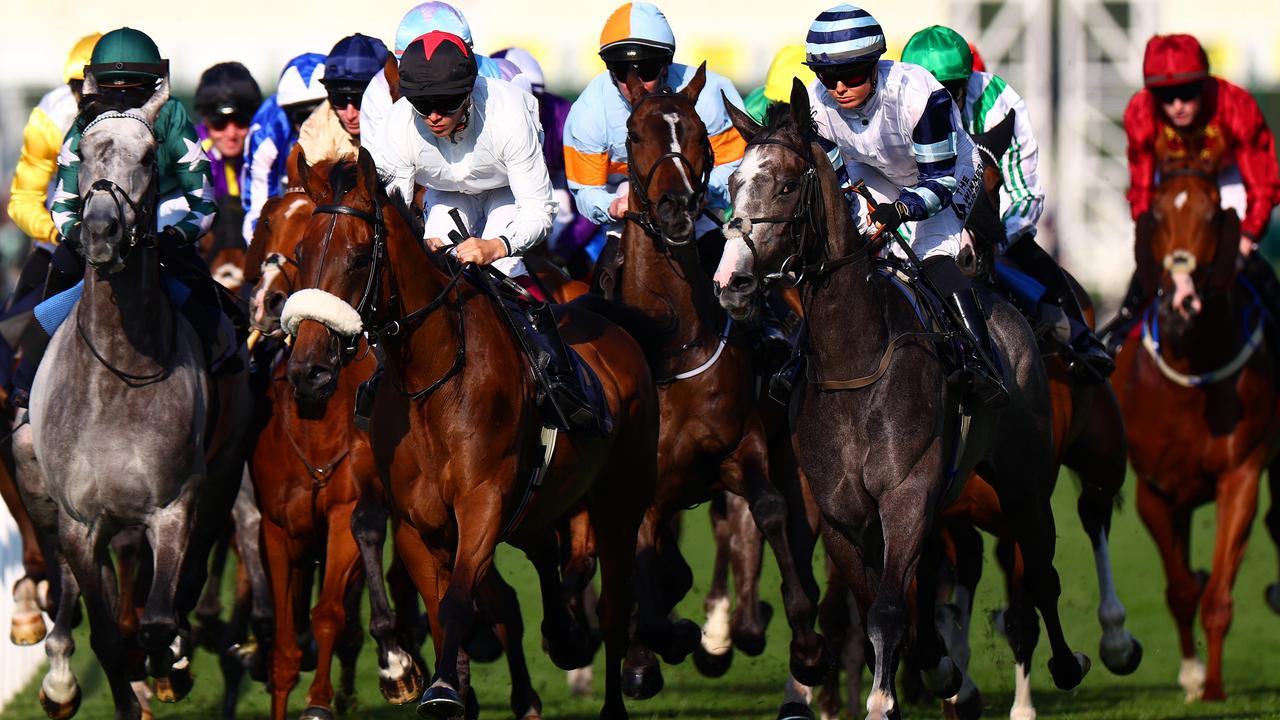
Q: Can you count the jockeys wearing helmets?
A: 14